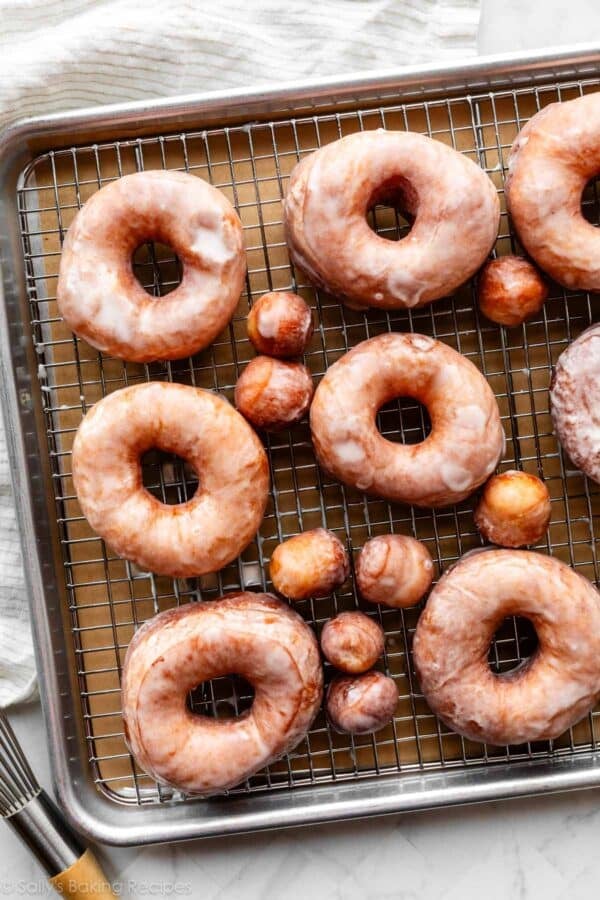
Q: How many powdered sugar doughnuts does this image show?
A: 0